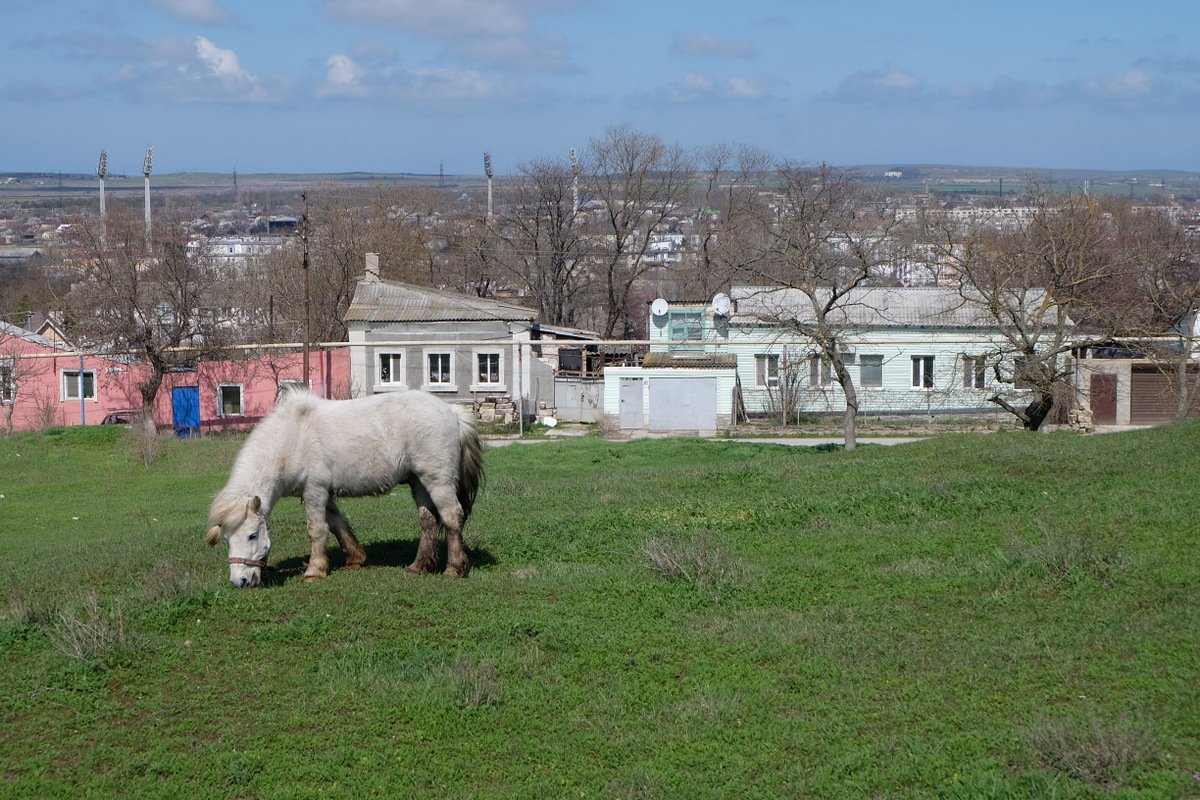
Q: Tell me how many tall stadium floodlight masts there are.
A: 4